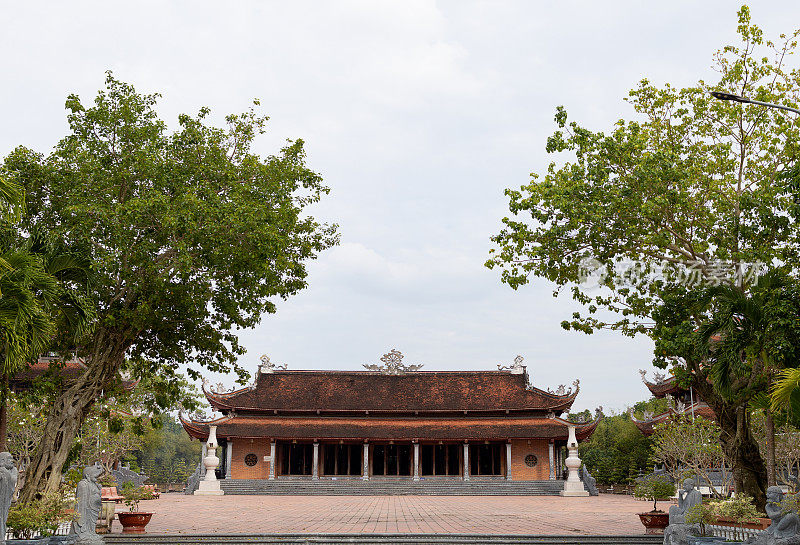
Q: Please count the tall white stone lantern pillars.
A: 2